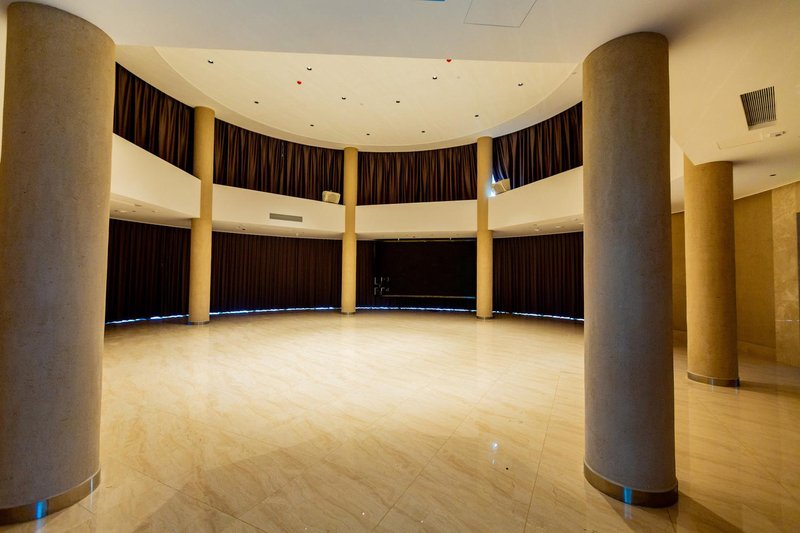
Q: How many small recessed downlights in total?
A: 11